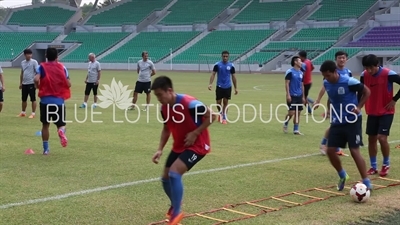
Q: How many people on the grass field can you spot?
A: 12